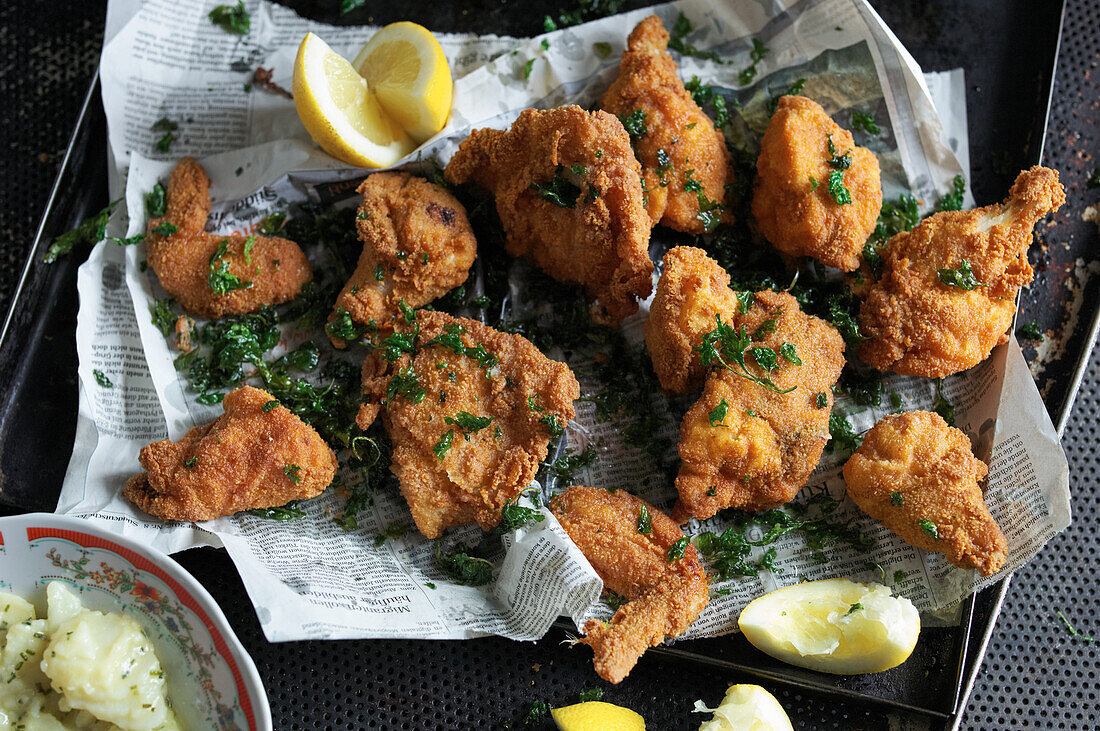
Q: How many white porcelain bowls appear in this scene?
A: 1